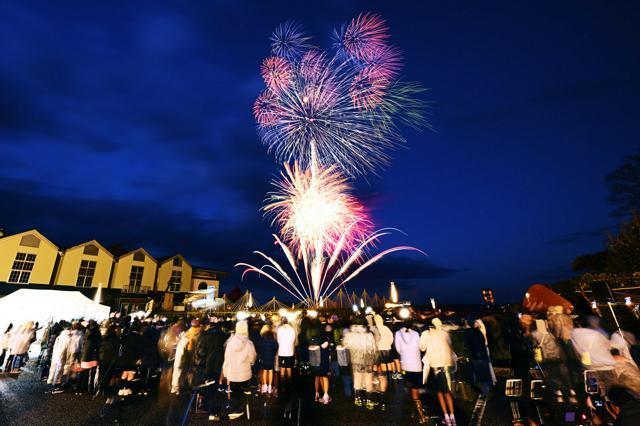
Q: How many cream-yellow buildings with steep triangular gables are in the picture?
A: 4